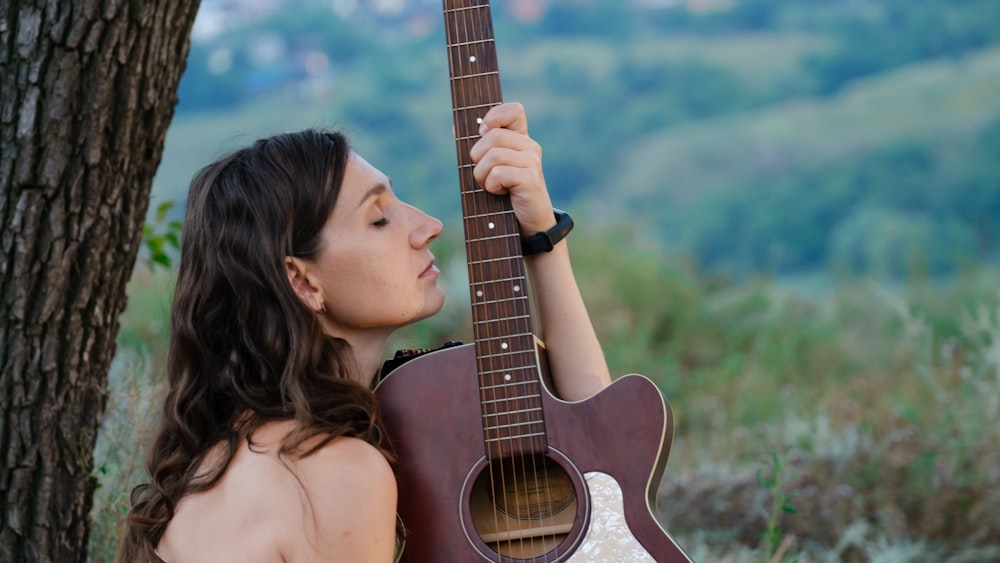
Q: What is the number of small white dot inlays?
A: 7